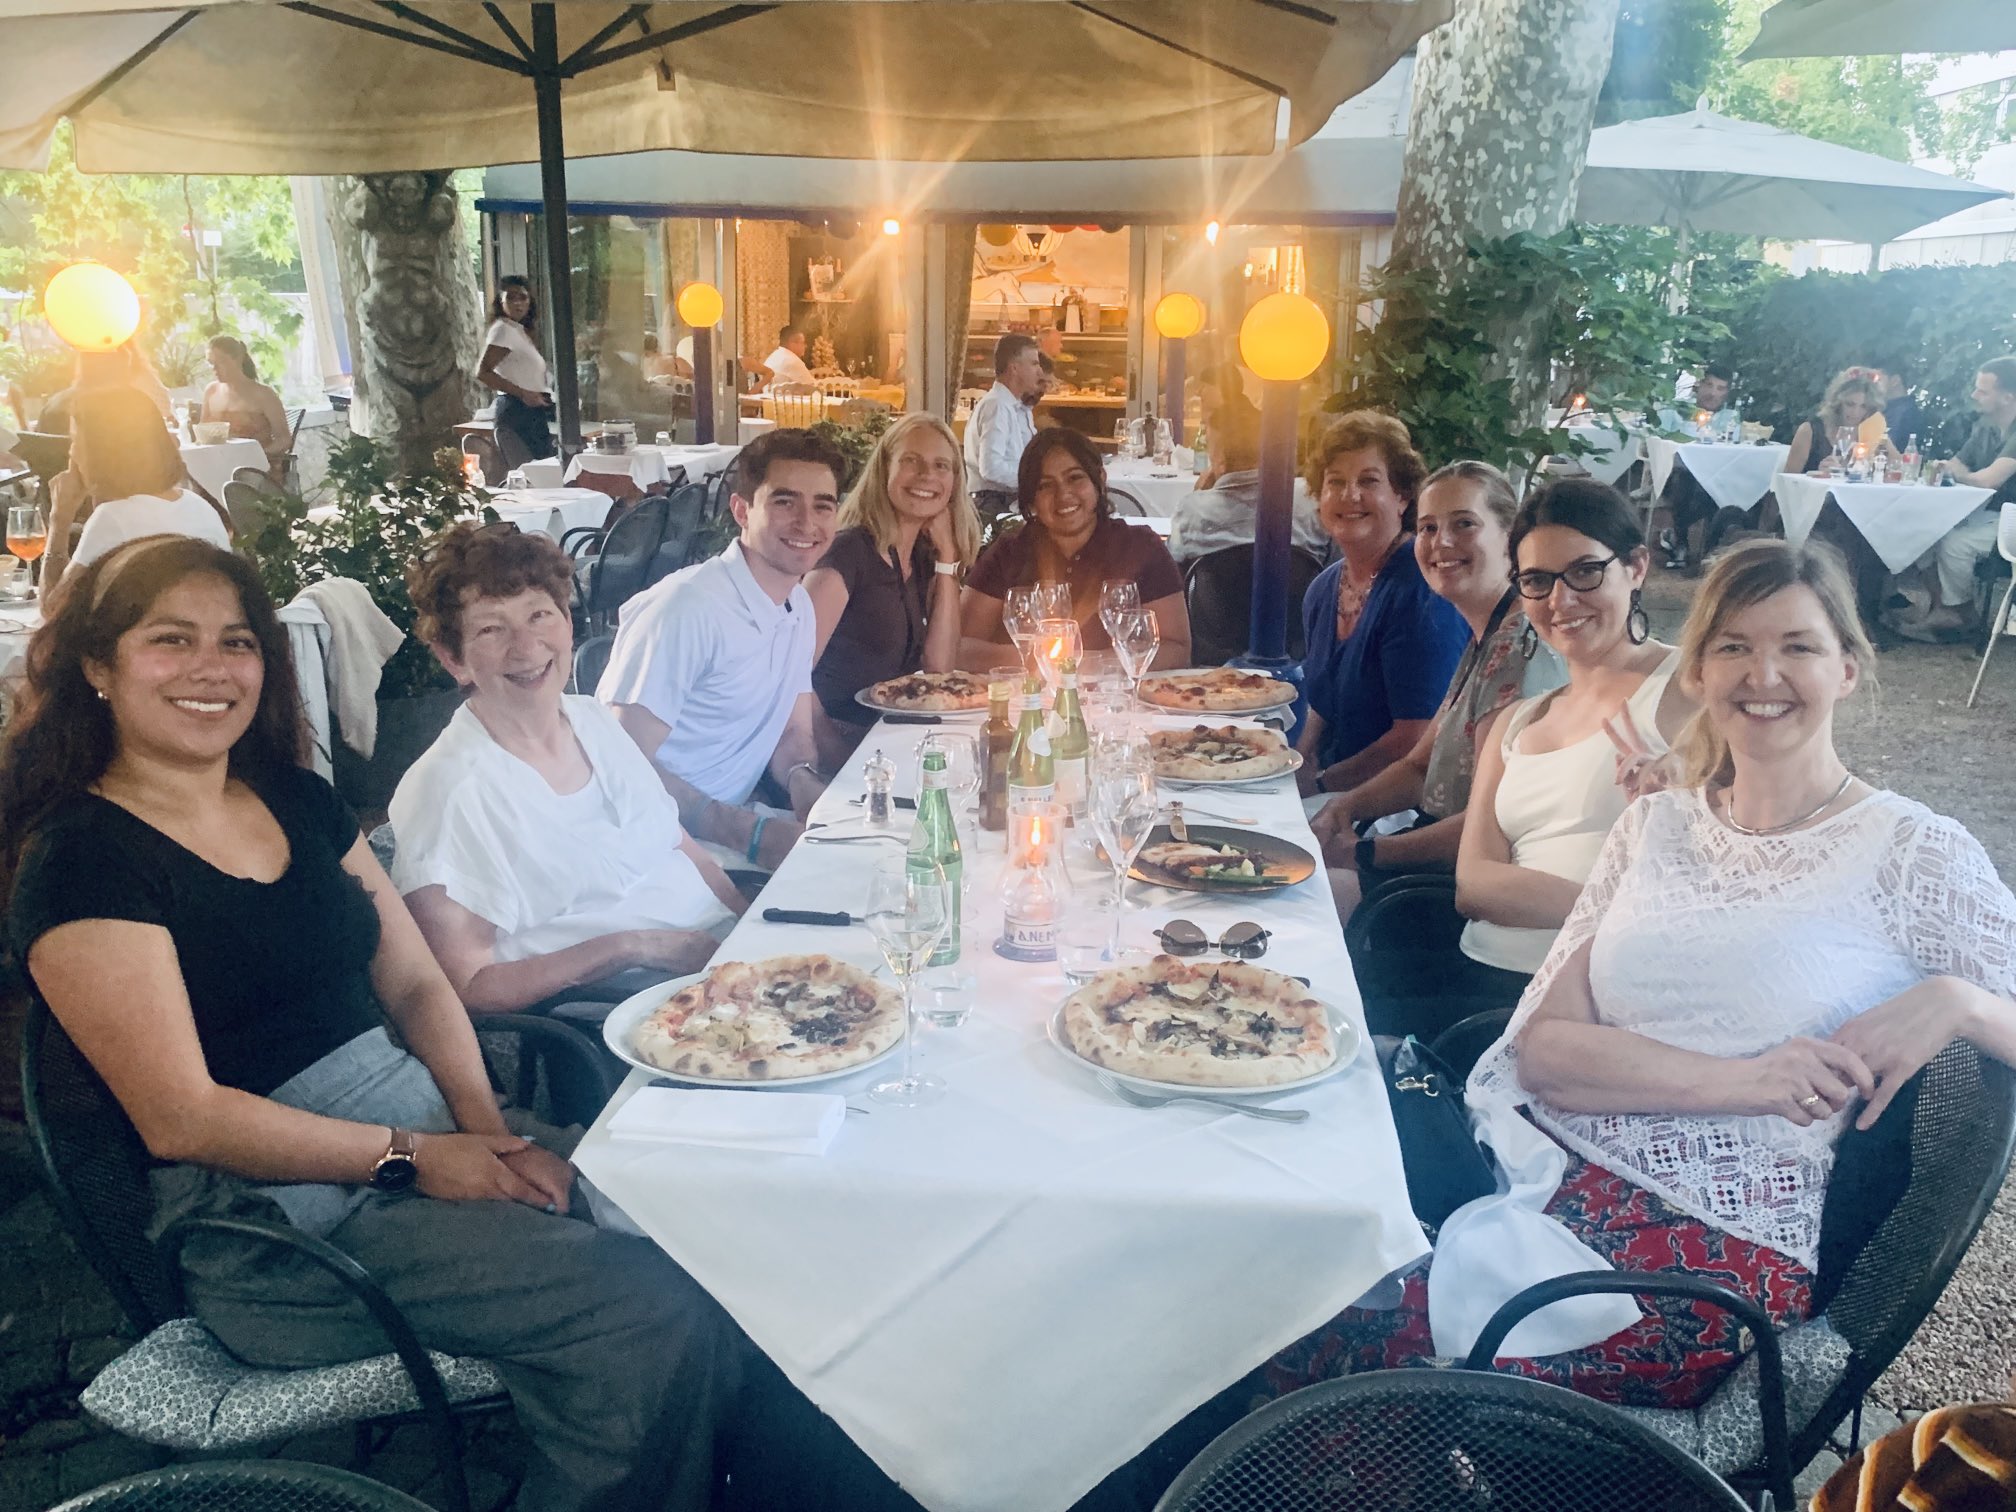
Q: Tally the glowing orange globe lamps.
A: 4